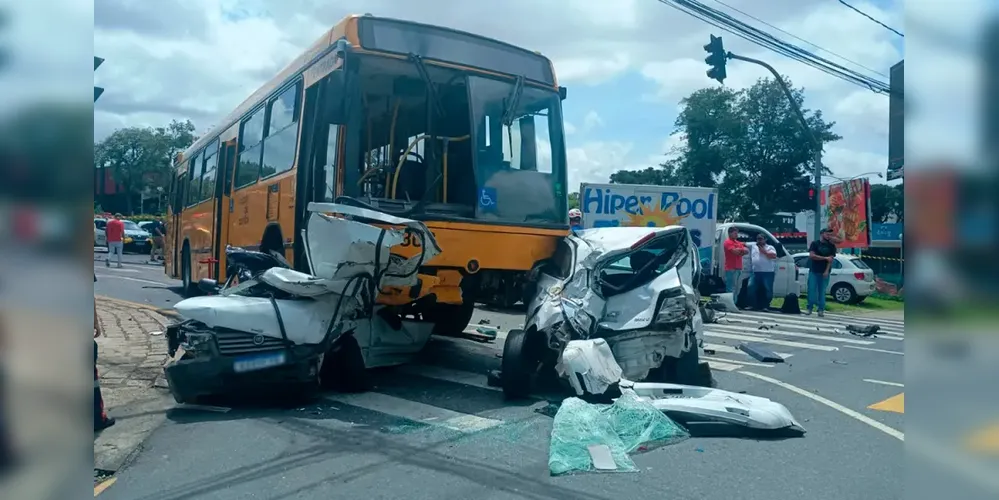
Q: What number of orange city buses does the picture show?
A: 1